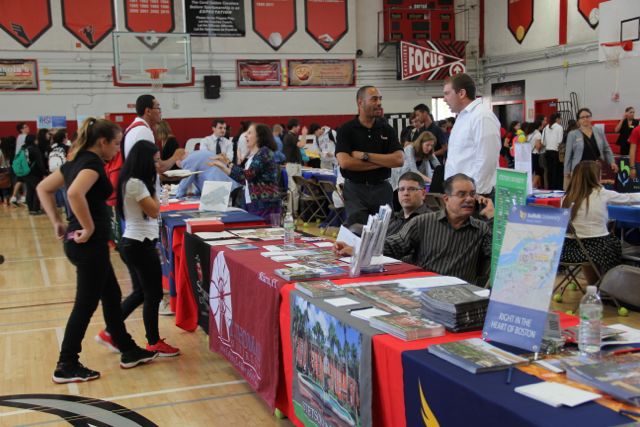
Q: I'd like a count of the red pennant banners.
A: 7